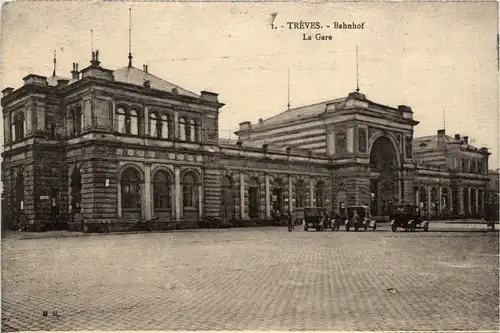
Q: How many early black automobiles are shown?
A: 3